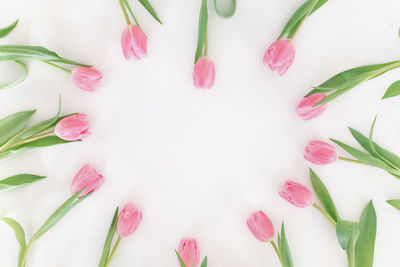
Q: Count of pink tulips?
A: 12